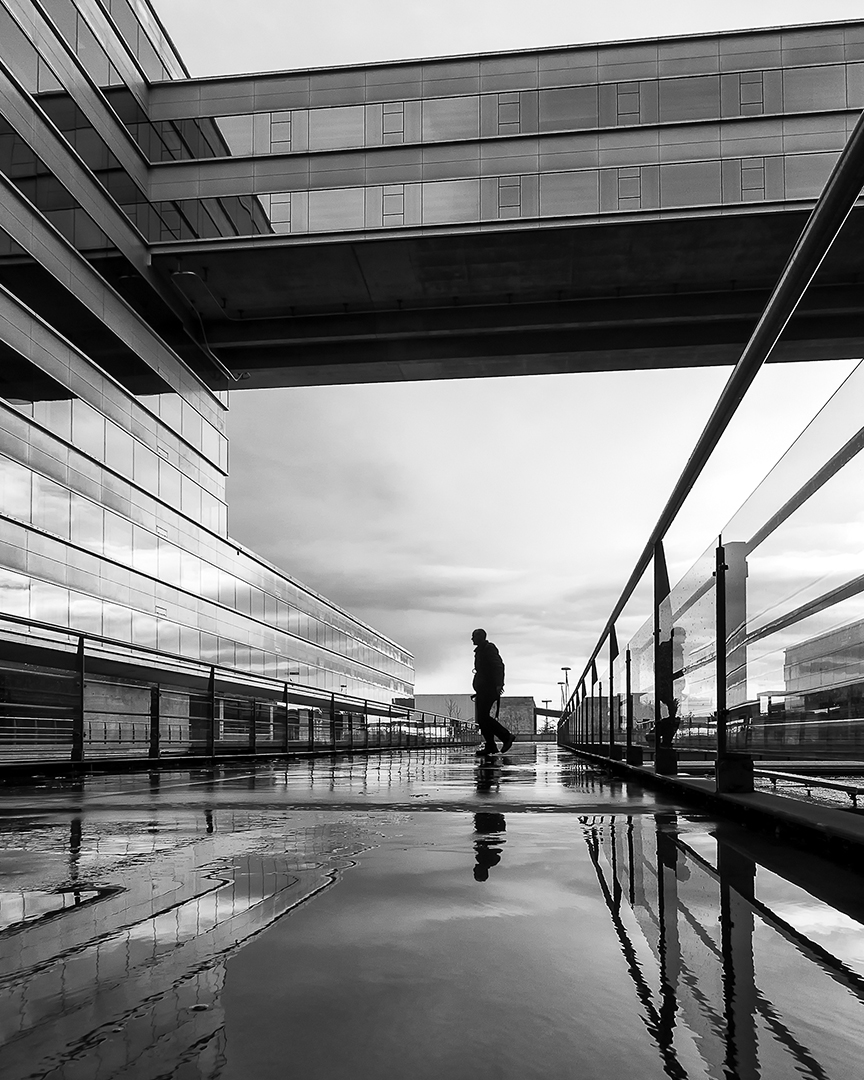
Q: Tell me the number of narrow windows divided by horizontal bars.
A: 10